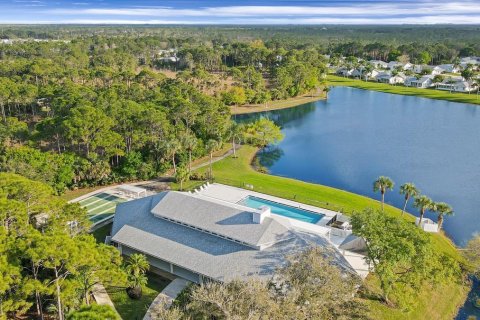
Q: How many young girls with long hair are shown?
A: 0